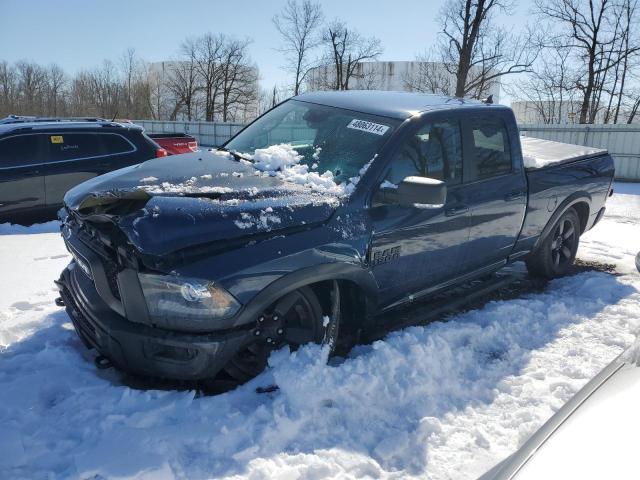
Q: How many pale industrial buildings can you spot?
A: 3